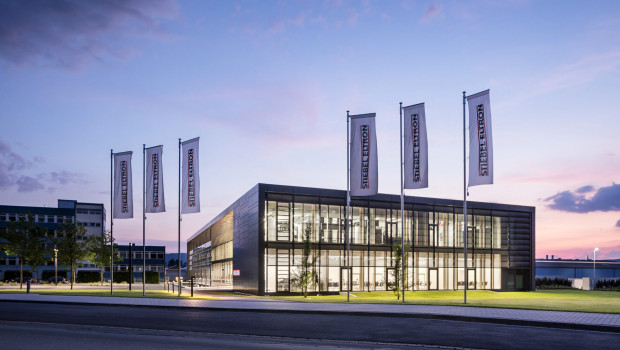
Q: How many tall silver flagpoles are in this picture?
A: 6